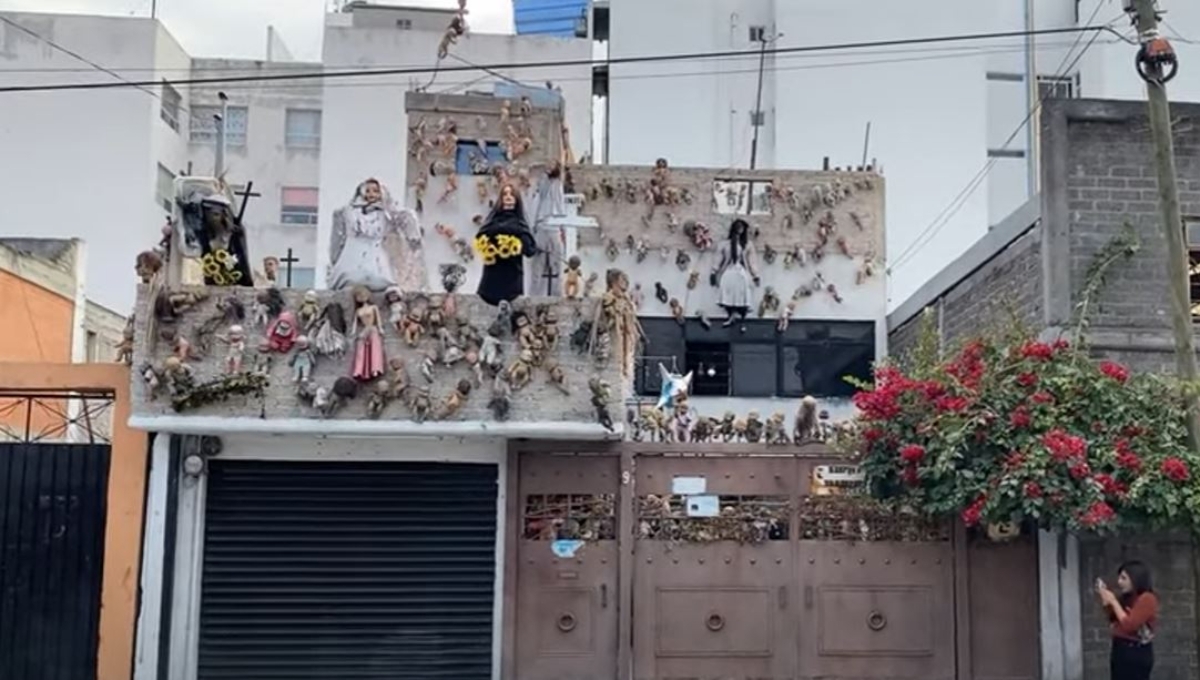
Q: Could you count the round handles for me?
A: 3